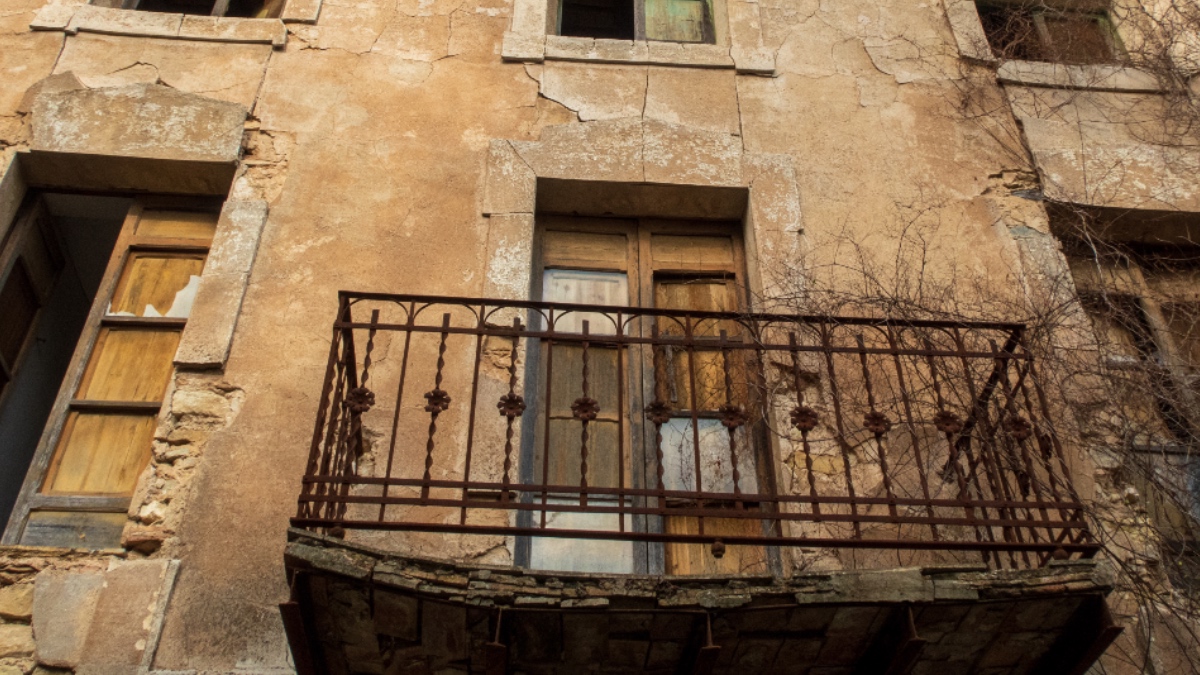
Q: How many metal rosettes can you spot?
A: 10